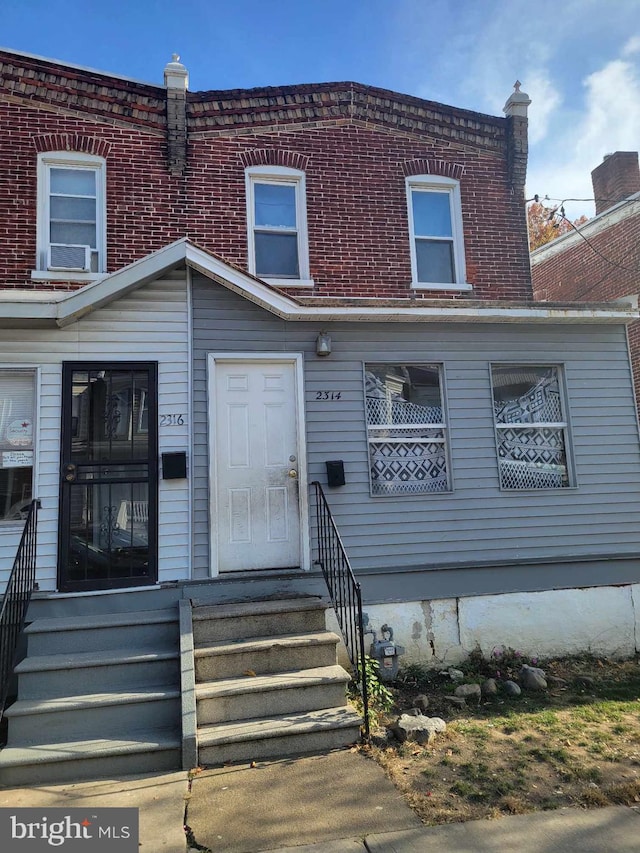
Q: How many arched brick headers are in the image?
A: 3